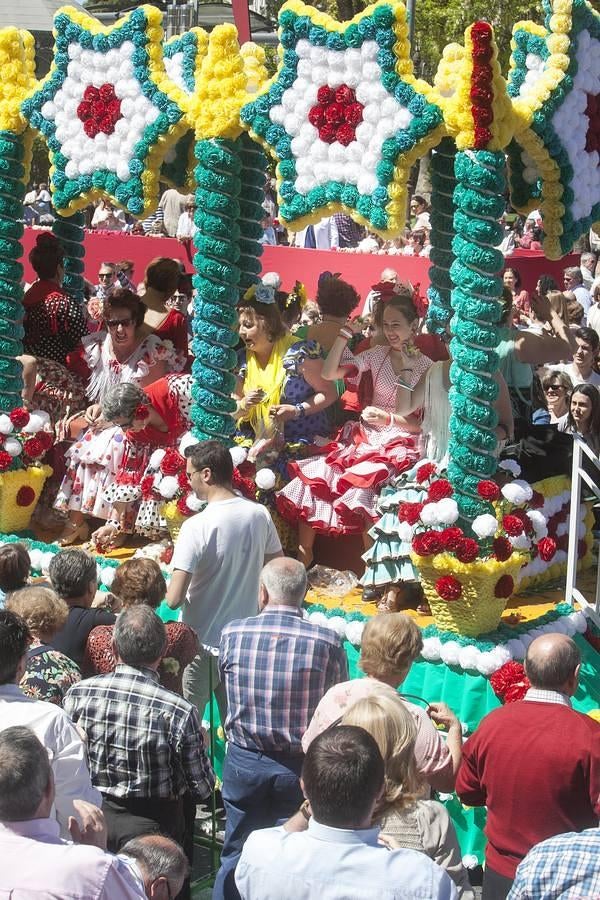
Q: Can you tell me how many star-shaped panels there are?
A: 5